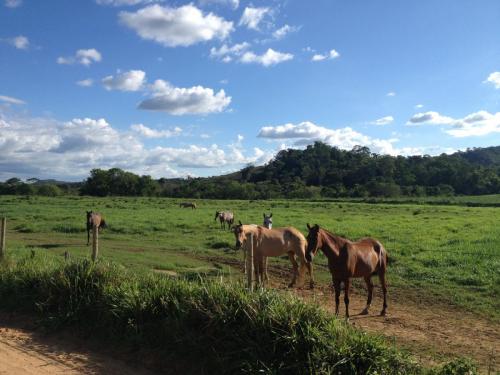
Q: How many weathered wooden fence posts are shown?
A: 3